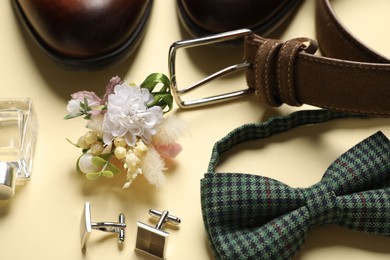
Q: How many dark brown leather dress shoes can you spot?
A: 2